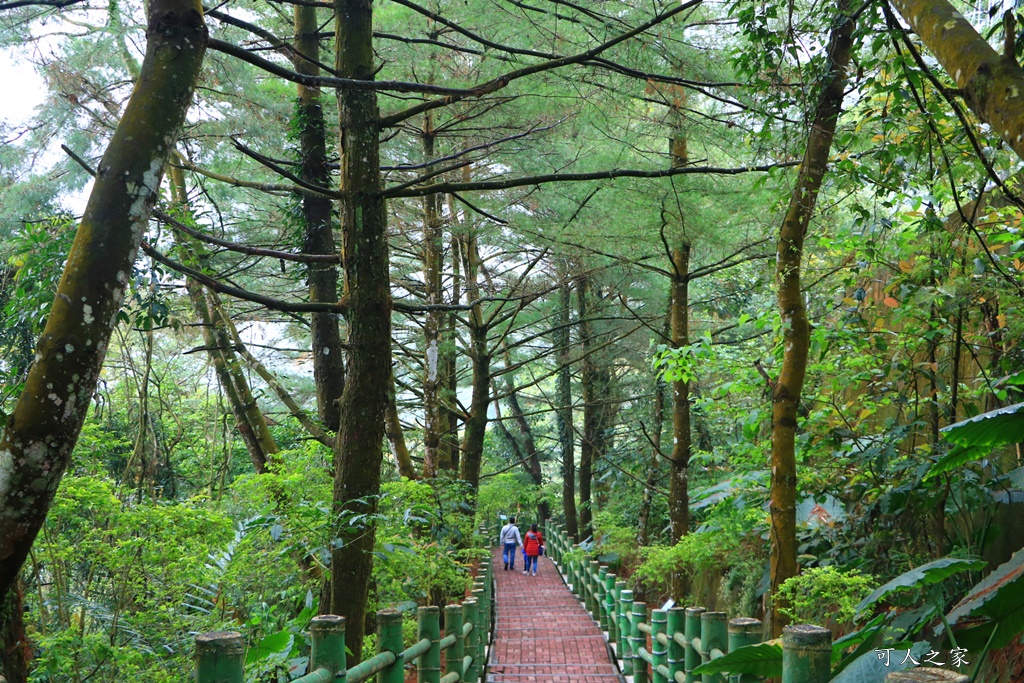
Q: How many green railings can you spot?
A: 2